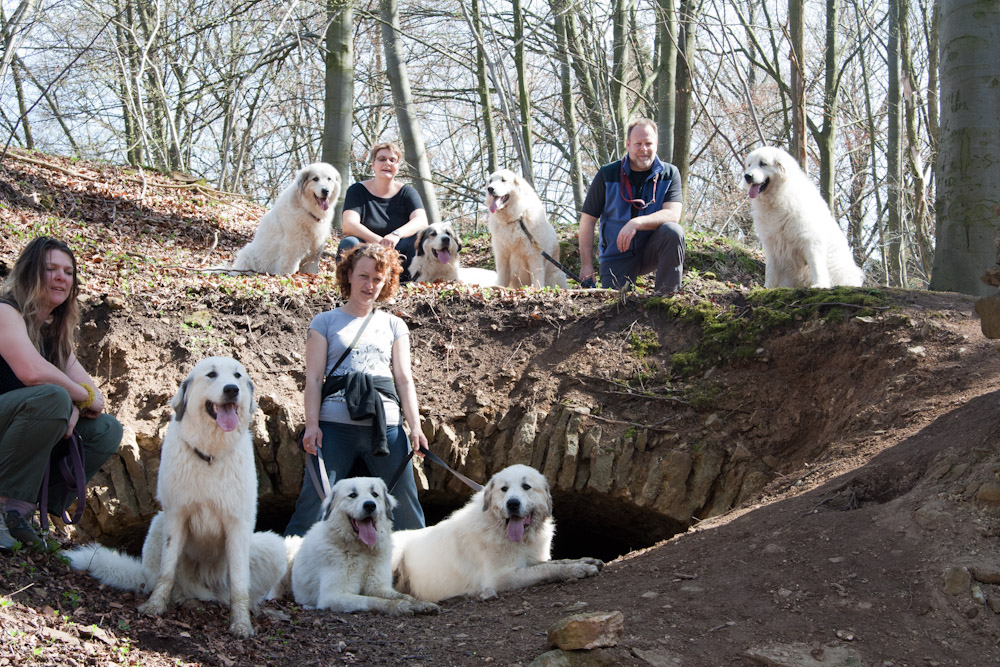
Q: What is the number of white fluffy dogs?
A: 7